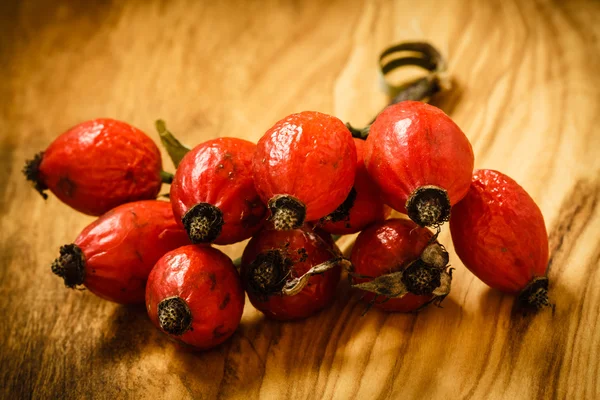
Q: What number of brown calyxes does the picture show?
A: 10